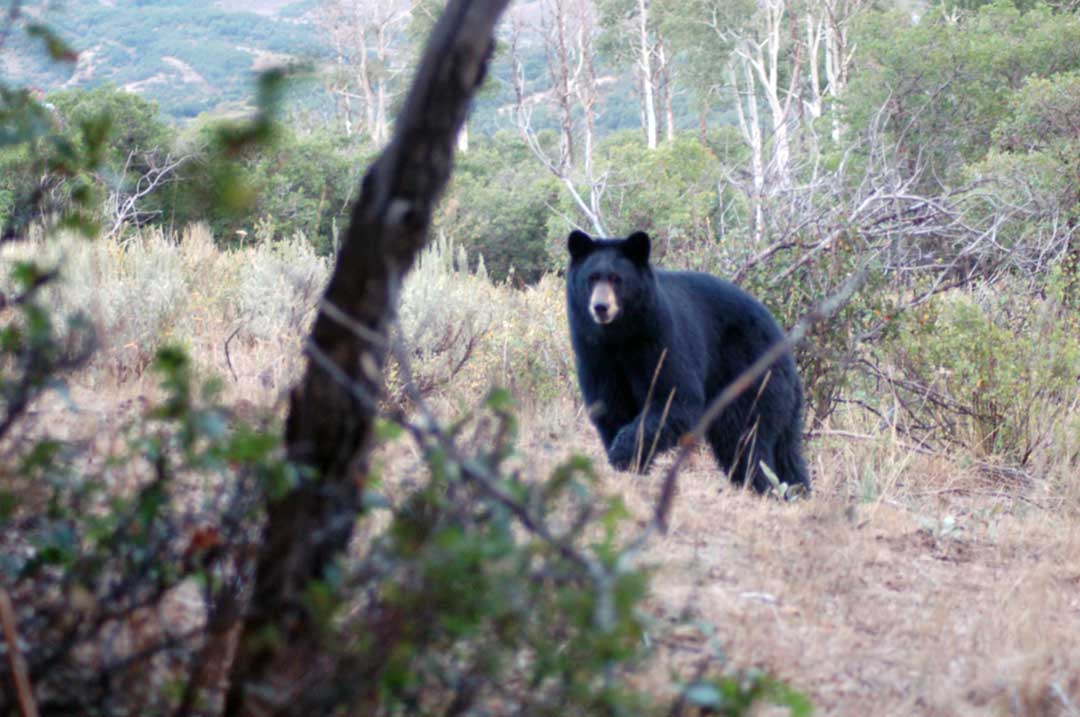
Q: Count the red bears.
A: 0